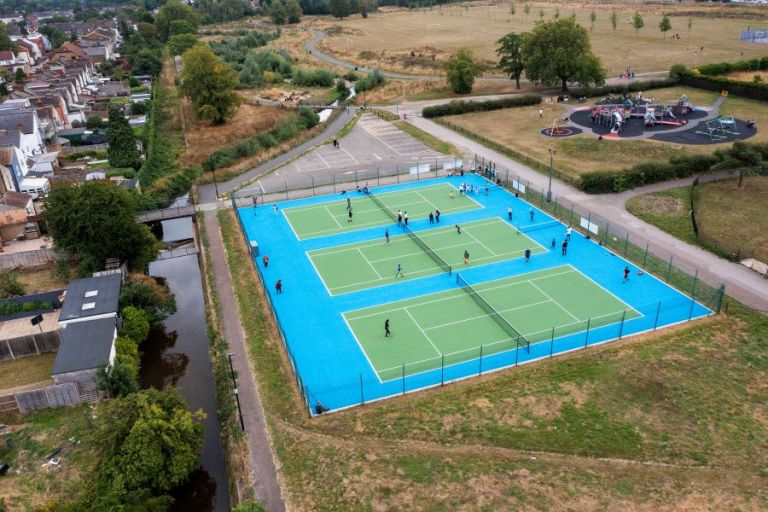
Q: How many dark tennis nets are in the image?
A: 3